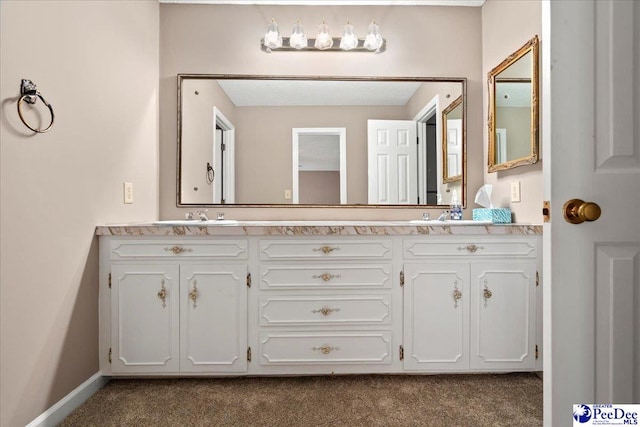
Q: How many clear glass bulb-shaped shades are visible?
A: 5